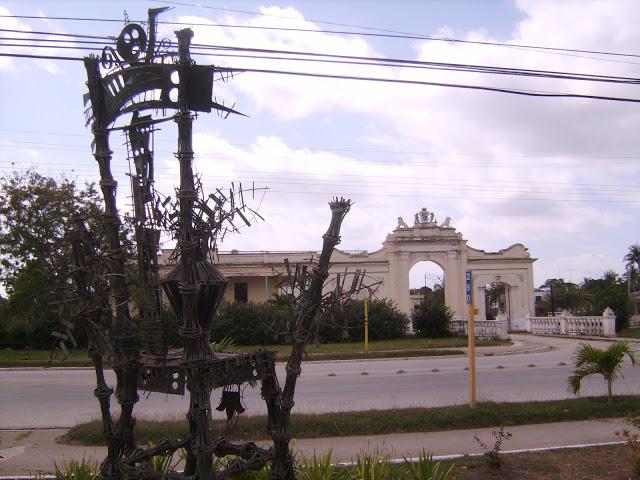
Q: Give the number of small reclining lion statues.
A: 2